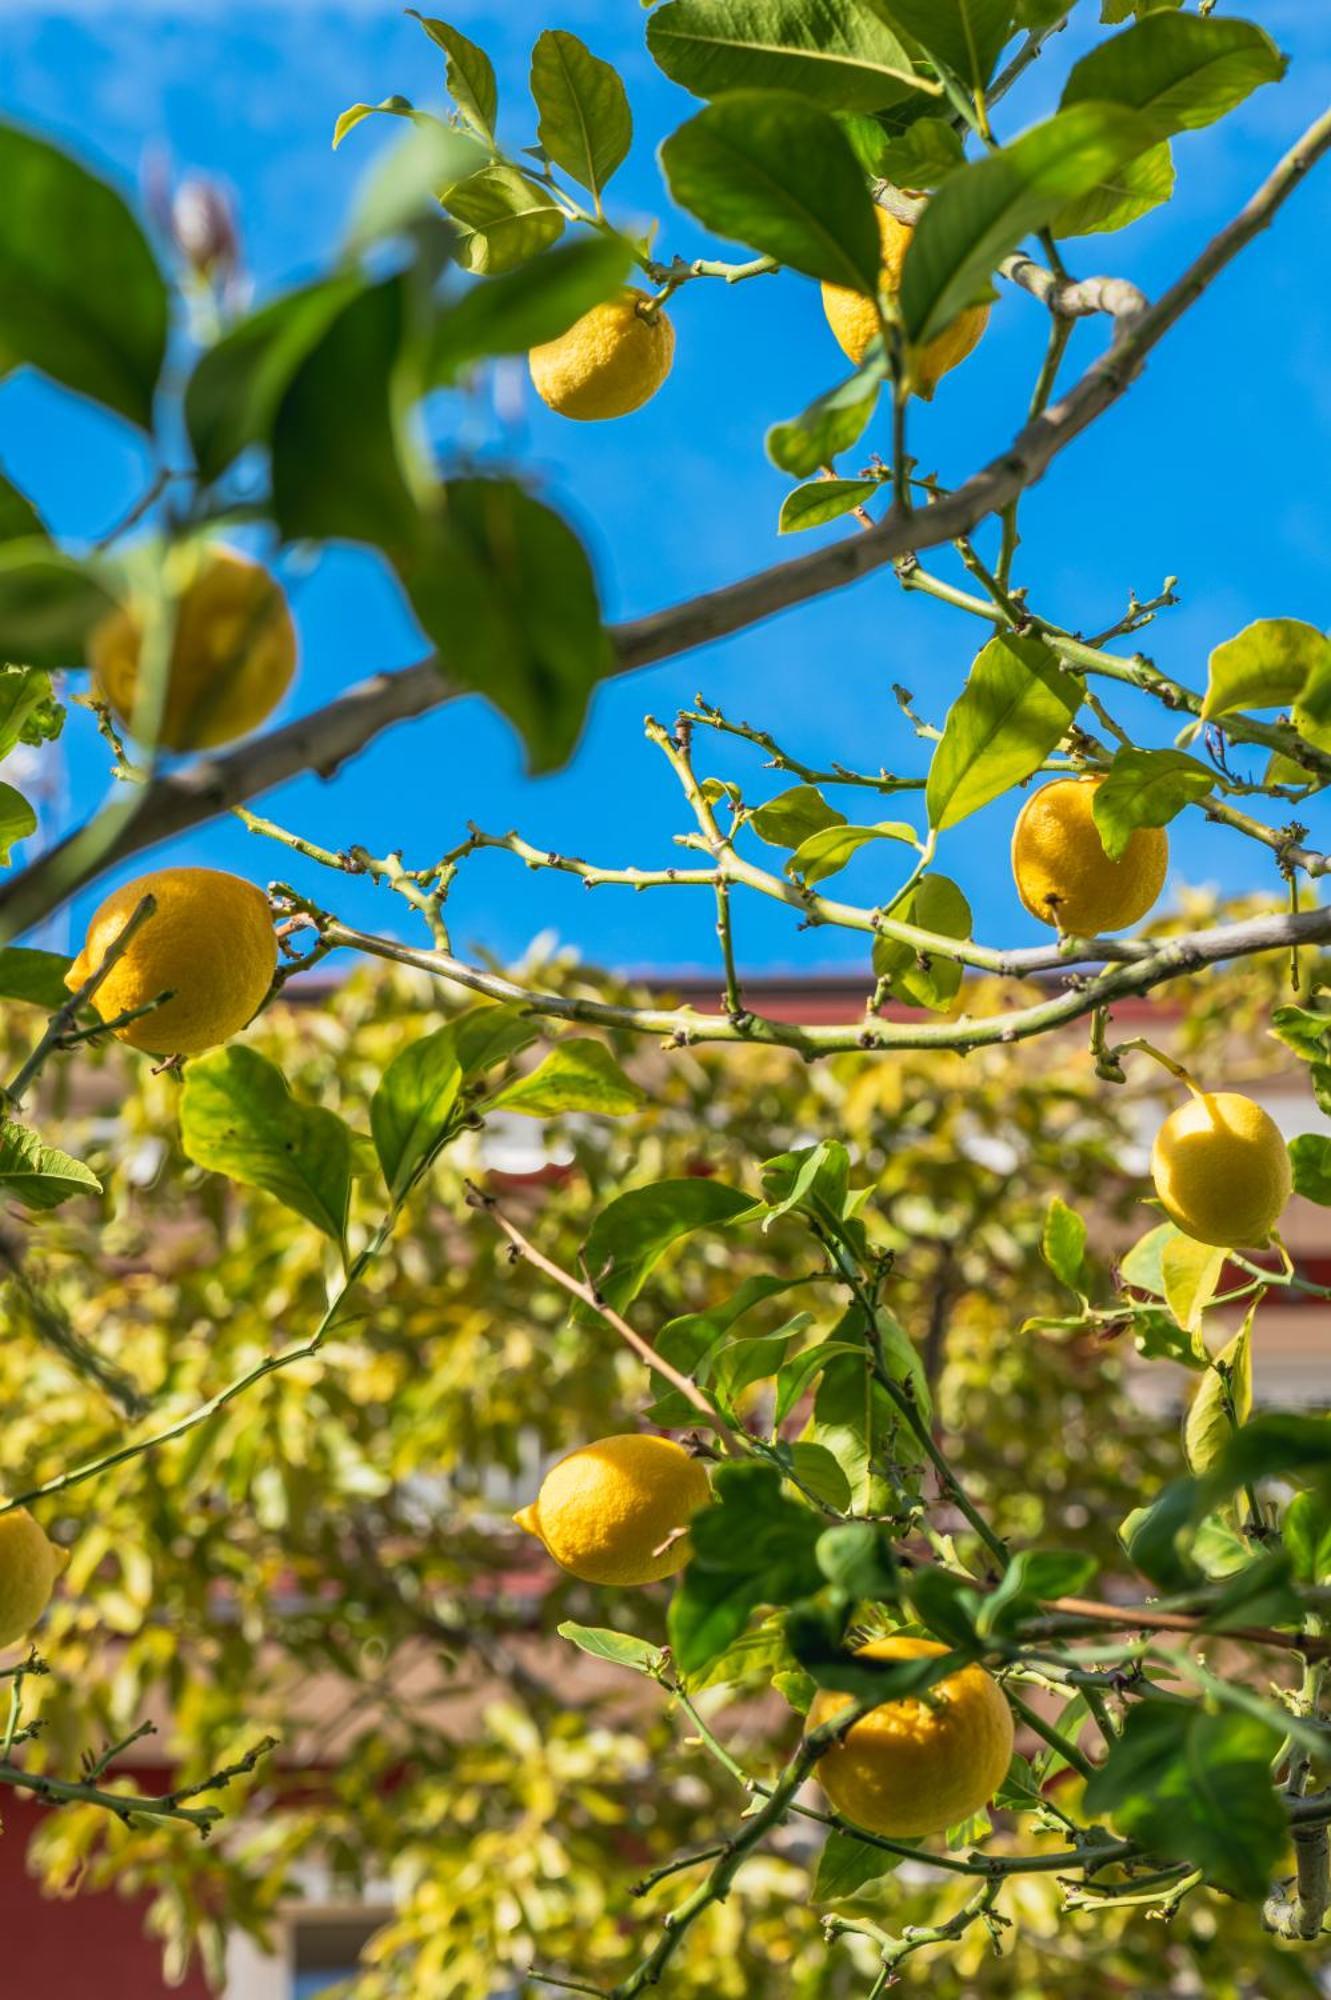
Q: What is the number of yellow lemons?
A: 9